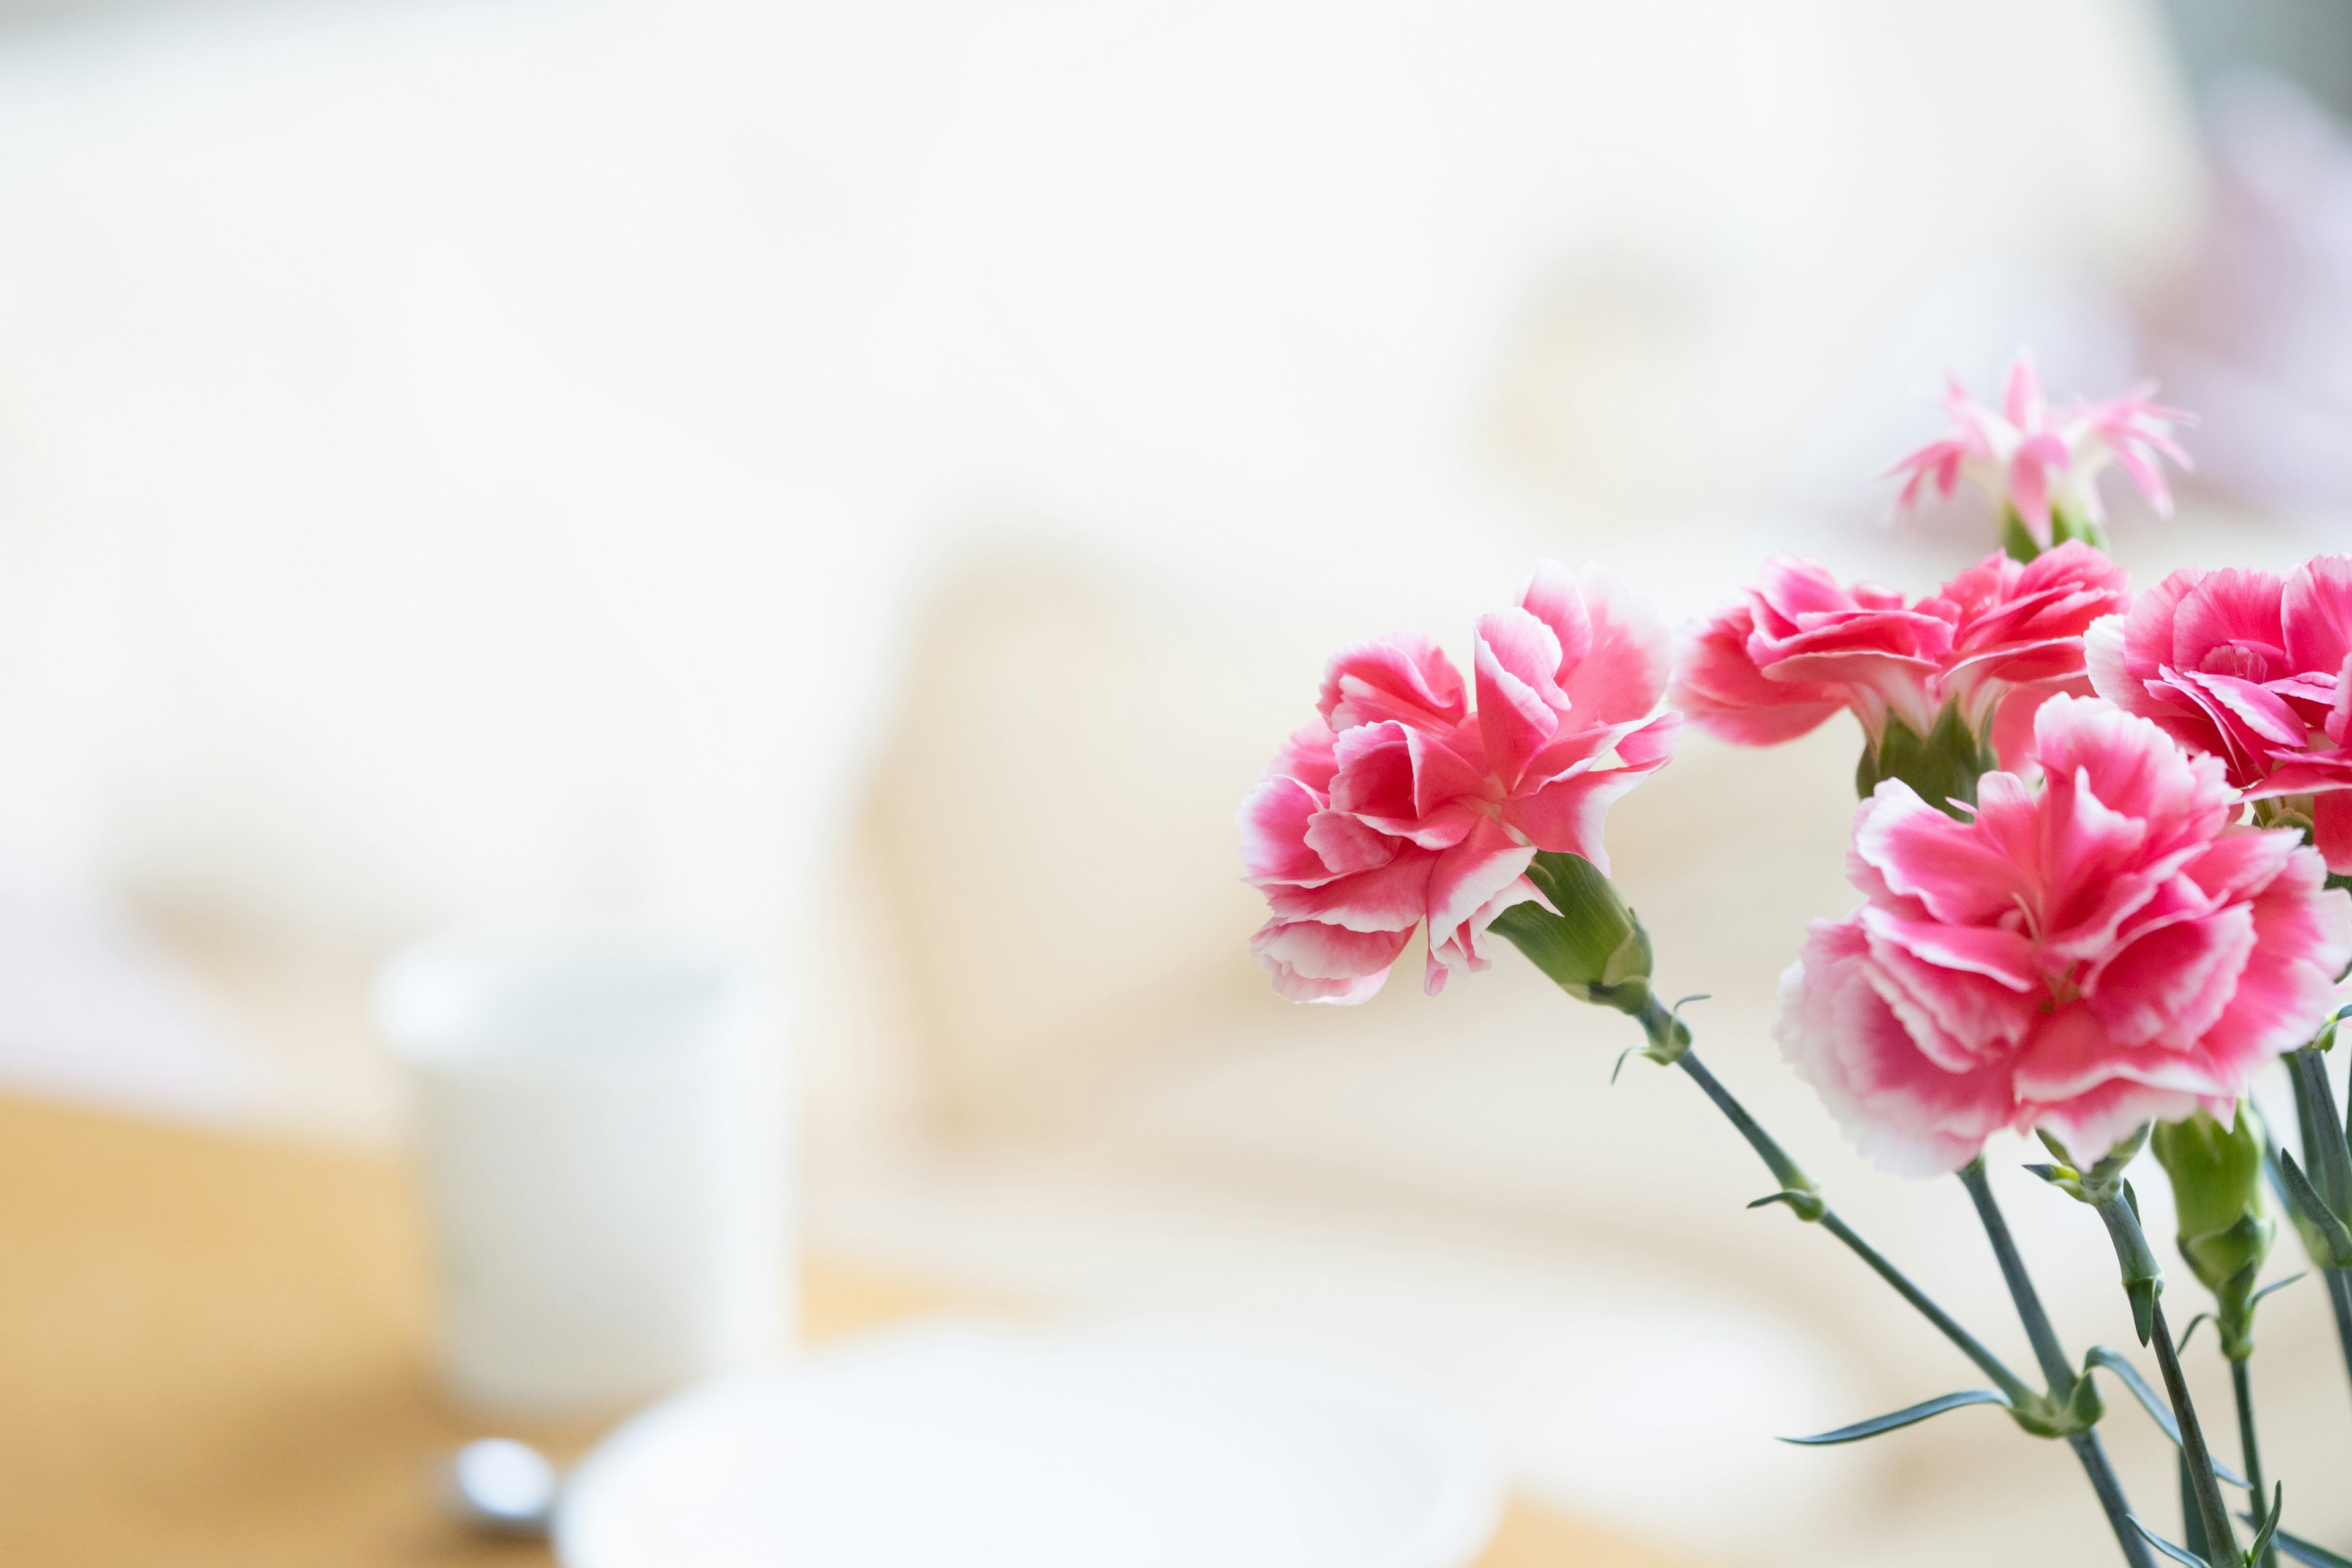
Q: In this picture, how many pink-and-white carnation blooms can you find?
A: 5